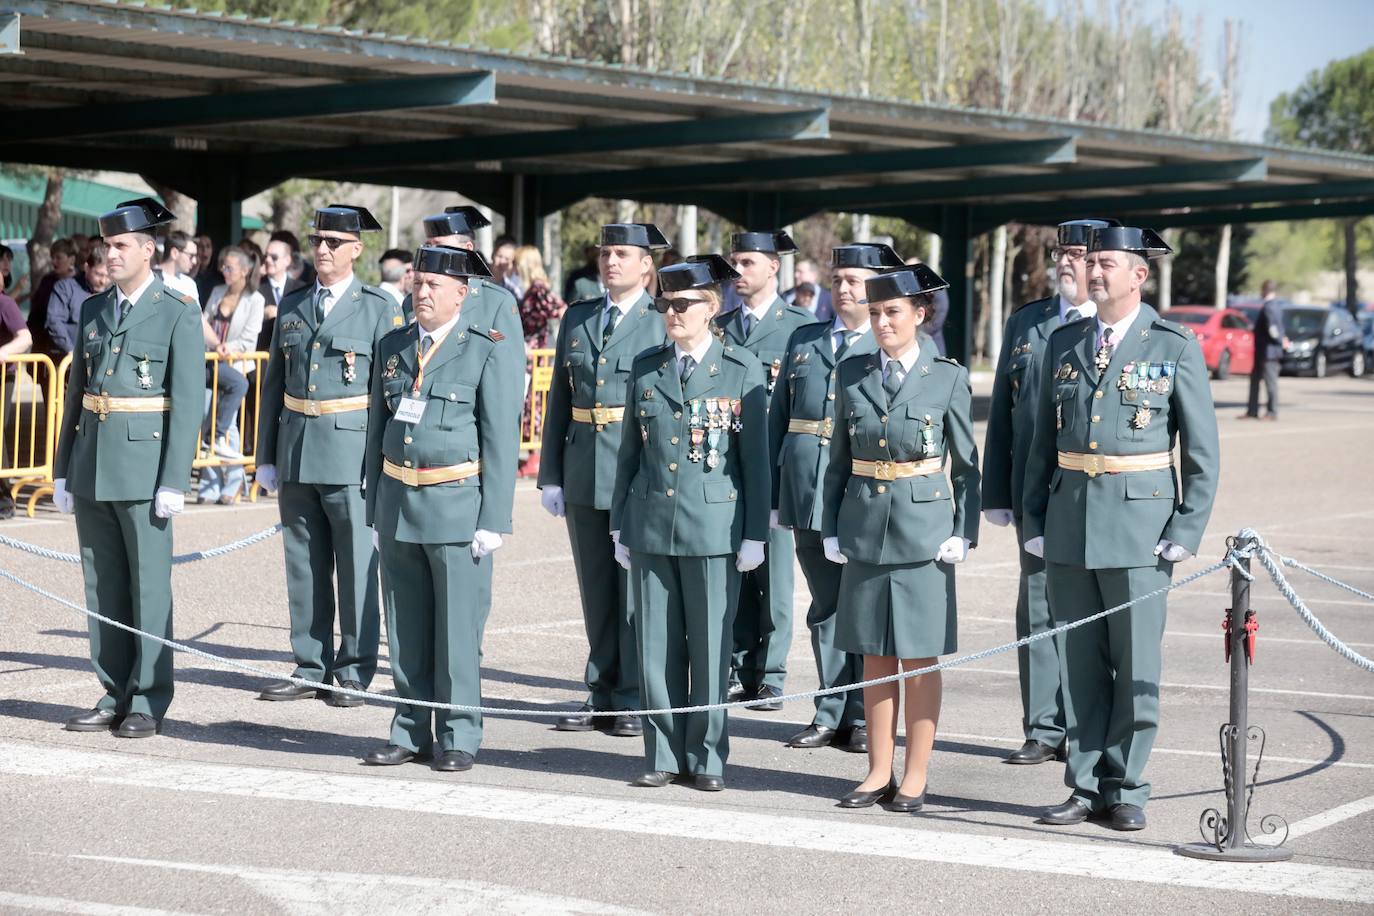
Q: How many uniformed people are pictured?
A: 11